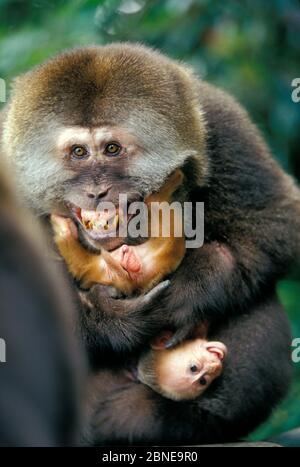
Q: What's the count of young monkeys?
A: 1